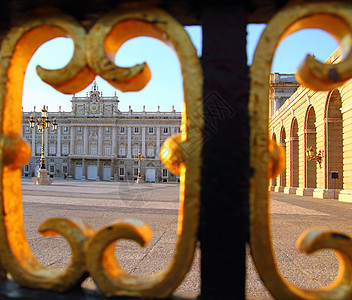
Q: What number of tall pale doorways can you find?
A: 4